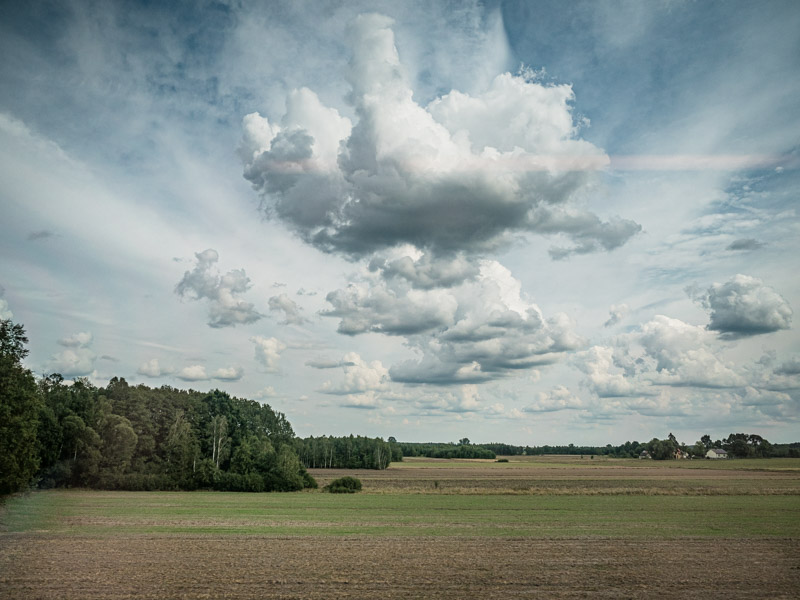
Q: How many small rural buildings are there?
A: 3